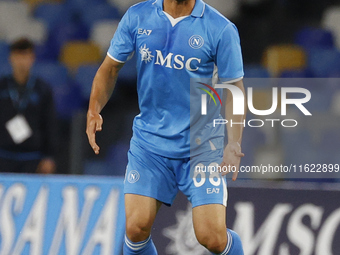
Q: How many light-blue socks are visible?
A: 2